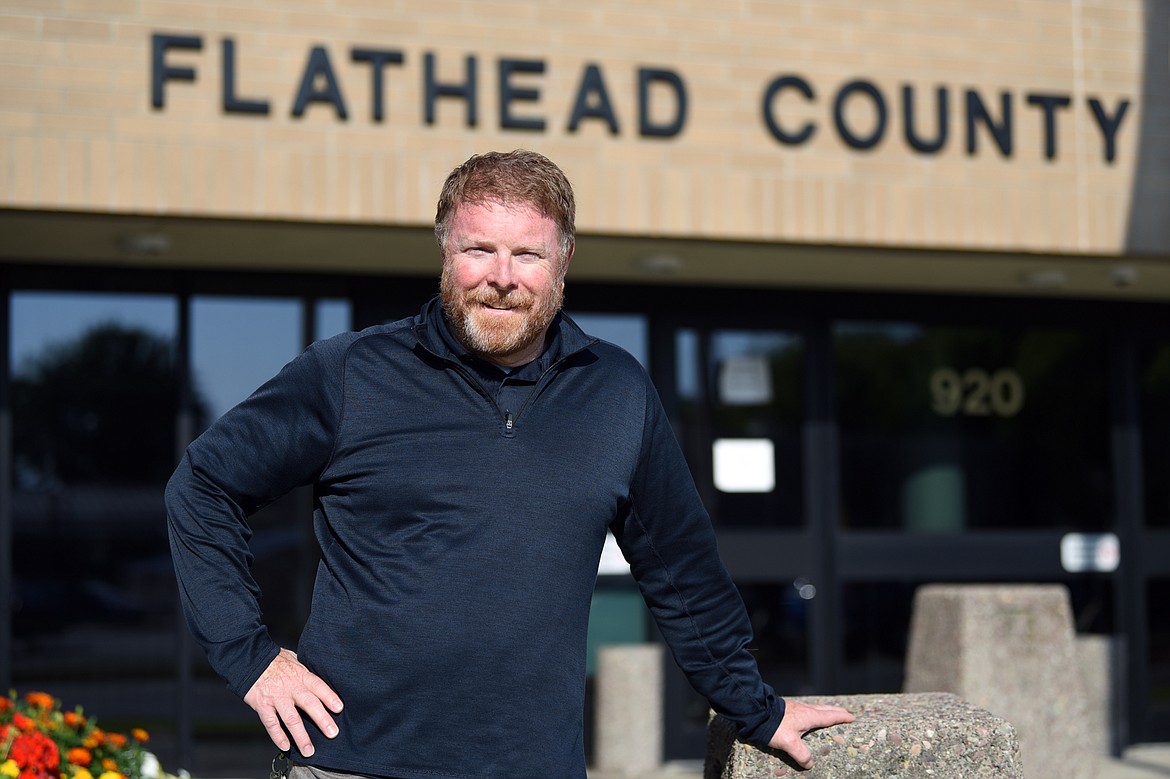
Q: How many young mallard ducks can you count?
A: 0